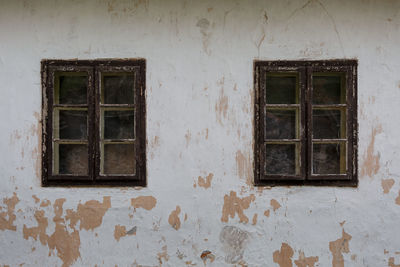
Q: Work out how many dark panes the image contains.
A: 12